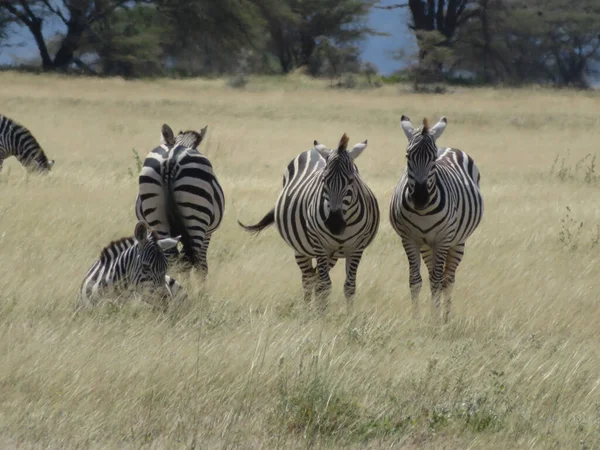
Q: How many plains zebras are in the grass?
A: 5